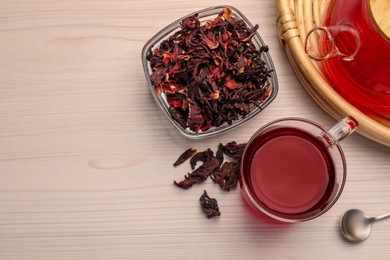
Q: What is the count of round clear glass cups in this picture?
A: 1